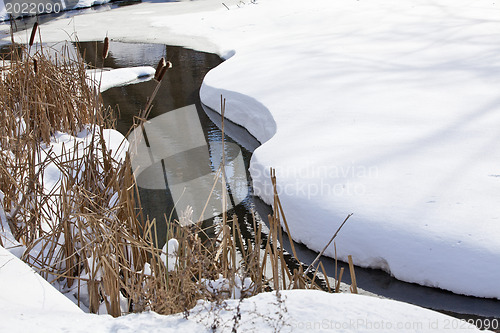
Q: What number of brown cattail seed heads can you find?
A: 5